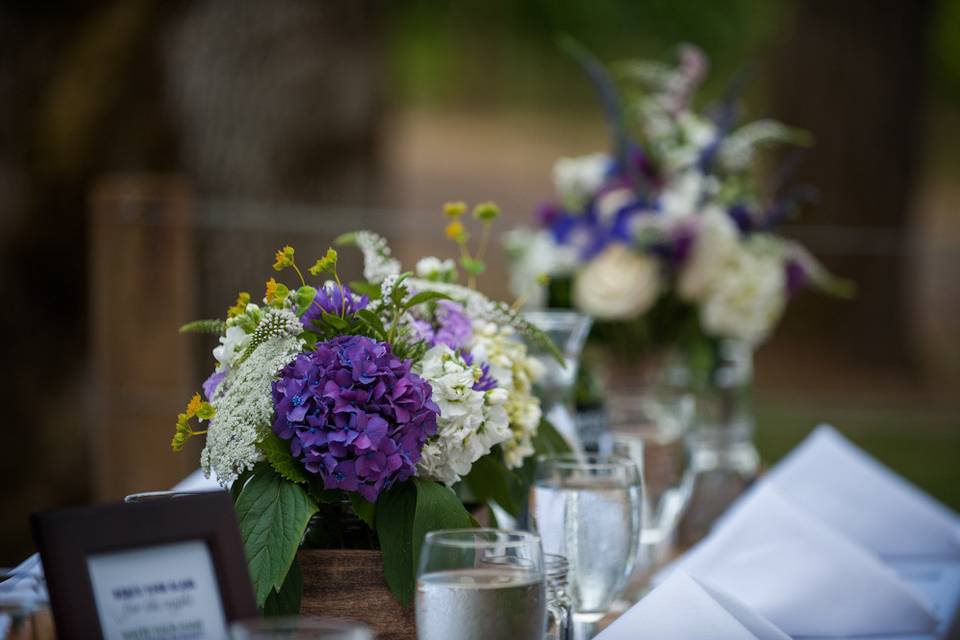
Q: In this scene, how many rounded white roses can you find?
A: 1